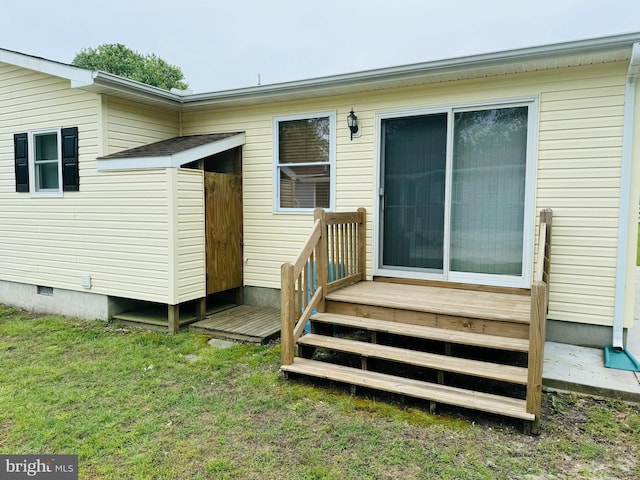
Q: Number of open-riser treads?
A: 3